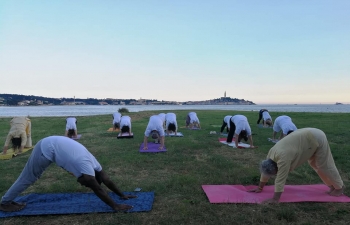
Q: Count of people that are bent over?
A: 14